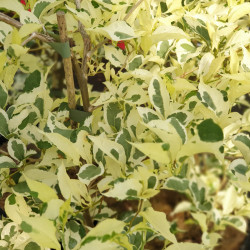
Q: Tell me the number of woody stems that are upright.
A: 2